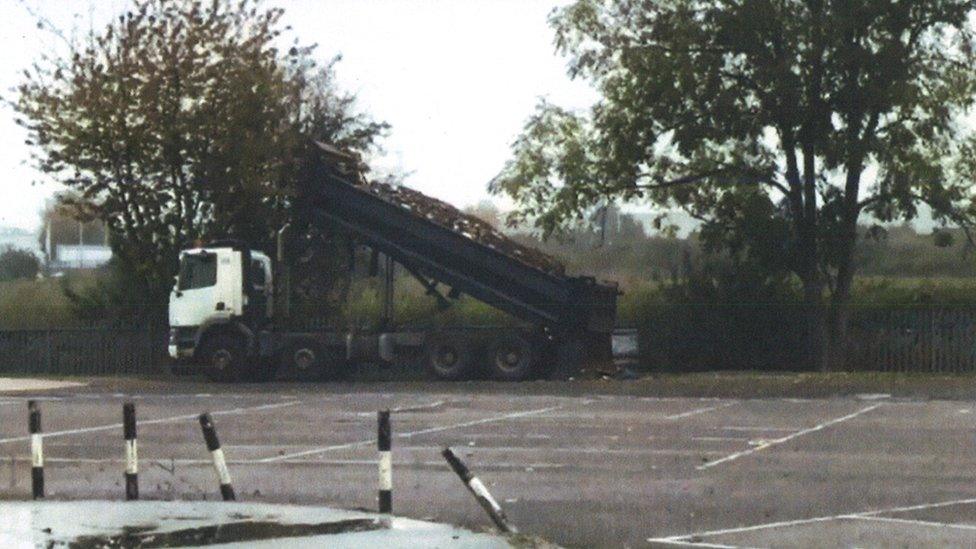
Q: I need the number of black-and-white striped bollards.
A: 5